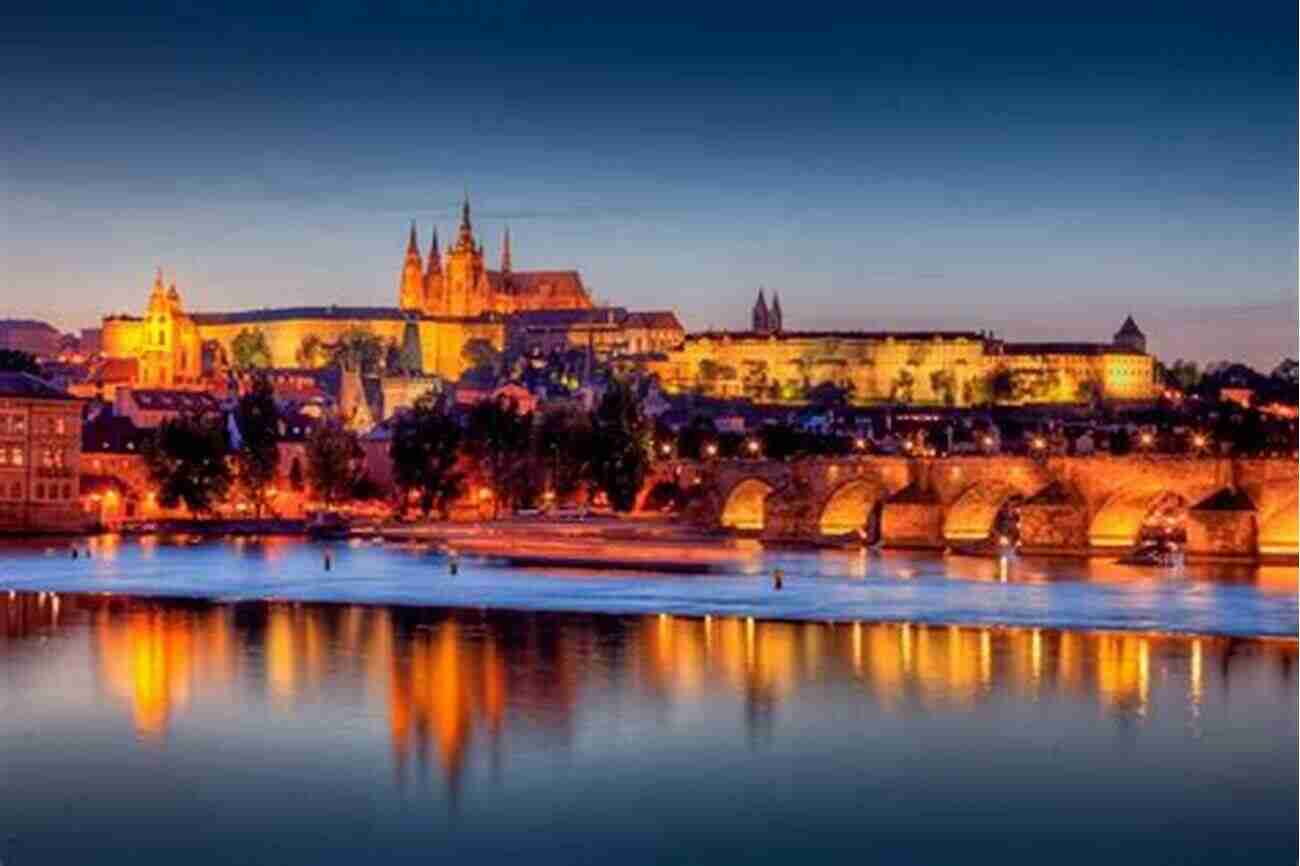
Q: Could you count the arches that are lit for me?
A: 5